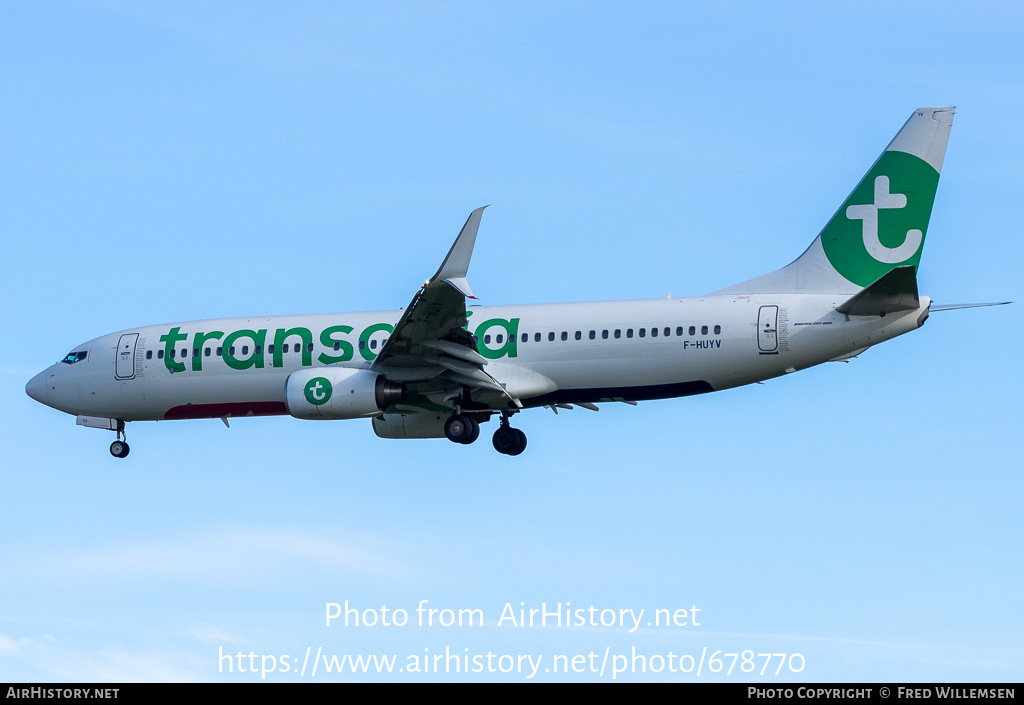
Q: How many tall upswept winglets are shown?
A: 1